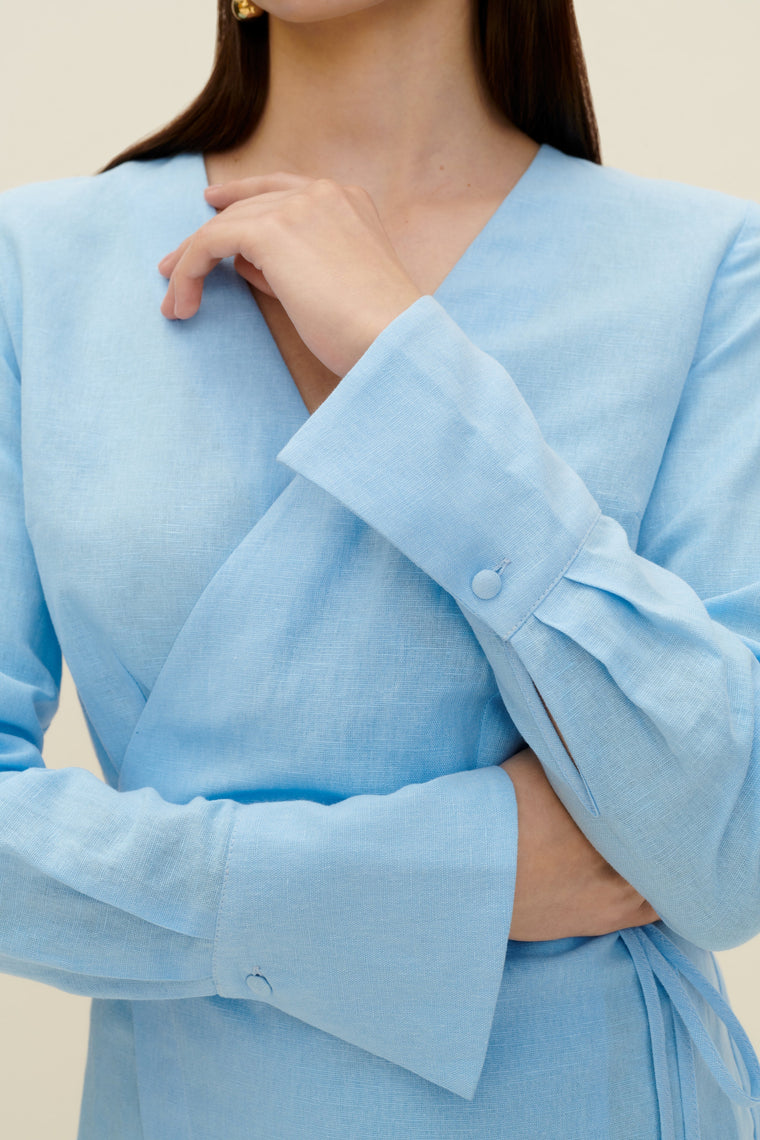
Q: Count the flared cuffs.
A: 2